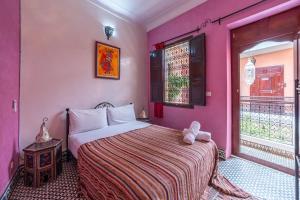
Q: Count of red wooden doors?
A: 1